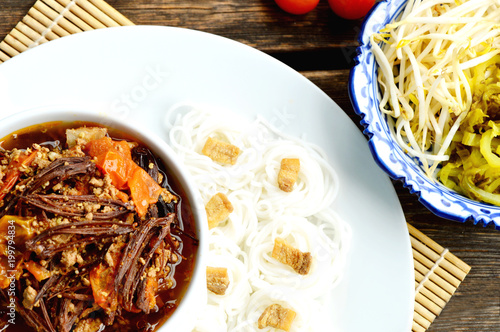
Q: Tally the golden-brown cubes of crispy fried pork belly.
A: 6